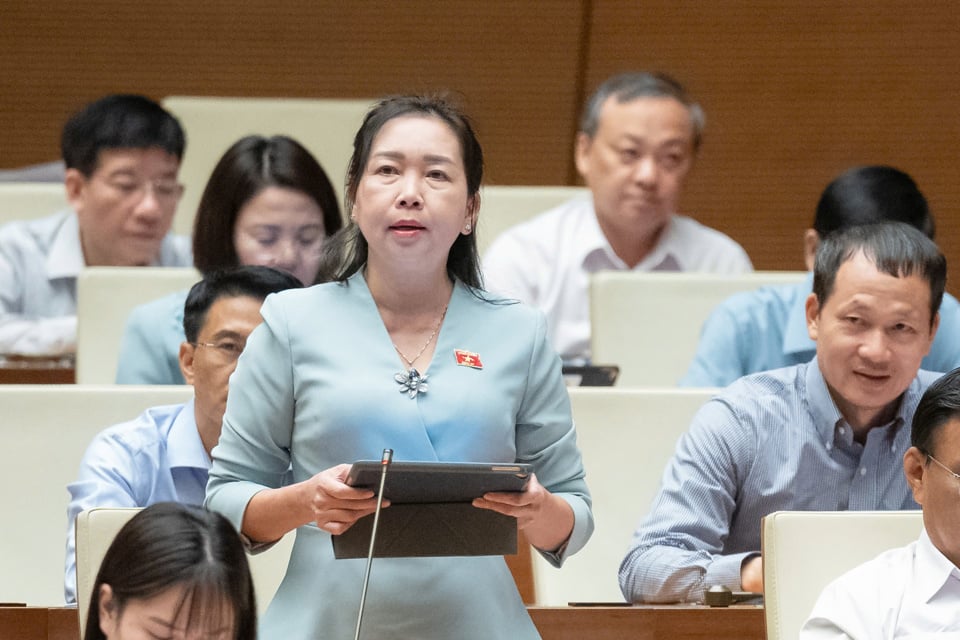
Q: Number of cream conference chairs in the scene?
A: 9